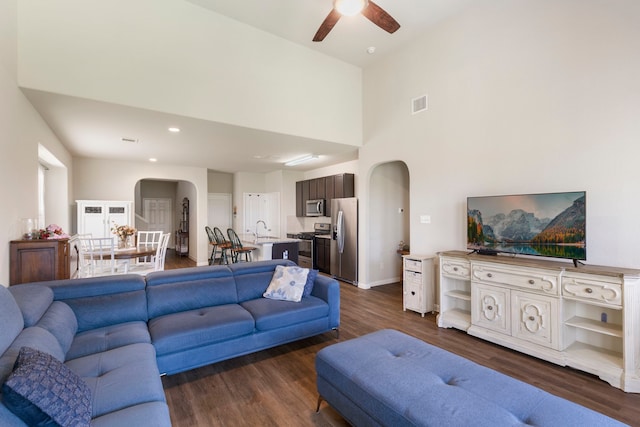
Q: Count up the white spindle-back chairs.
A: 4